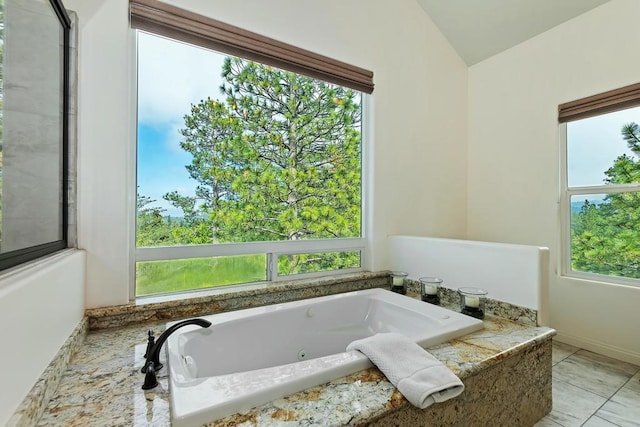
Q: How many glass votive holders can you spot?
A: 3